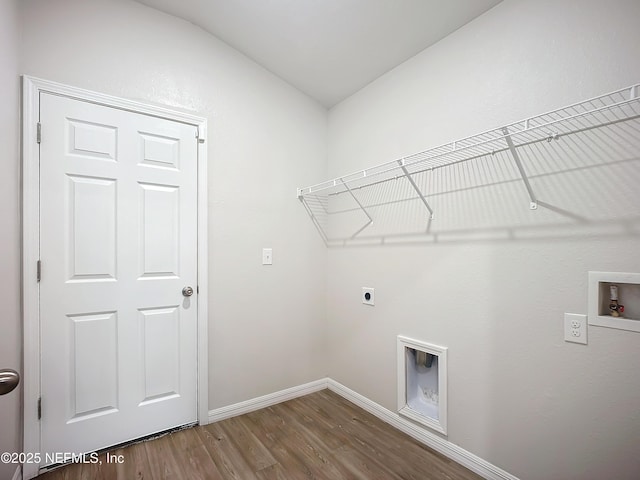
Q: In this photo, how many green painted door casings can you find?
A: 0